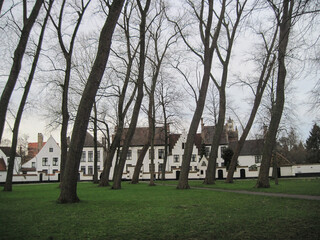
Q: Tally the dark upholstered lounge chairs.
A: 0